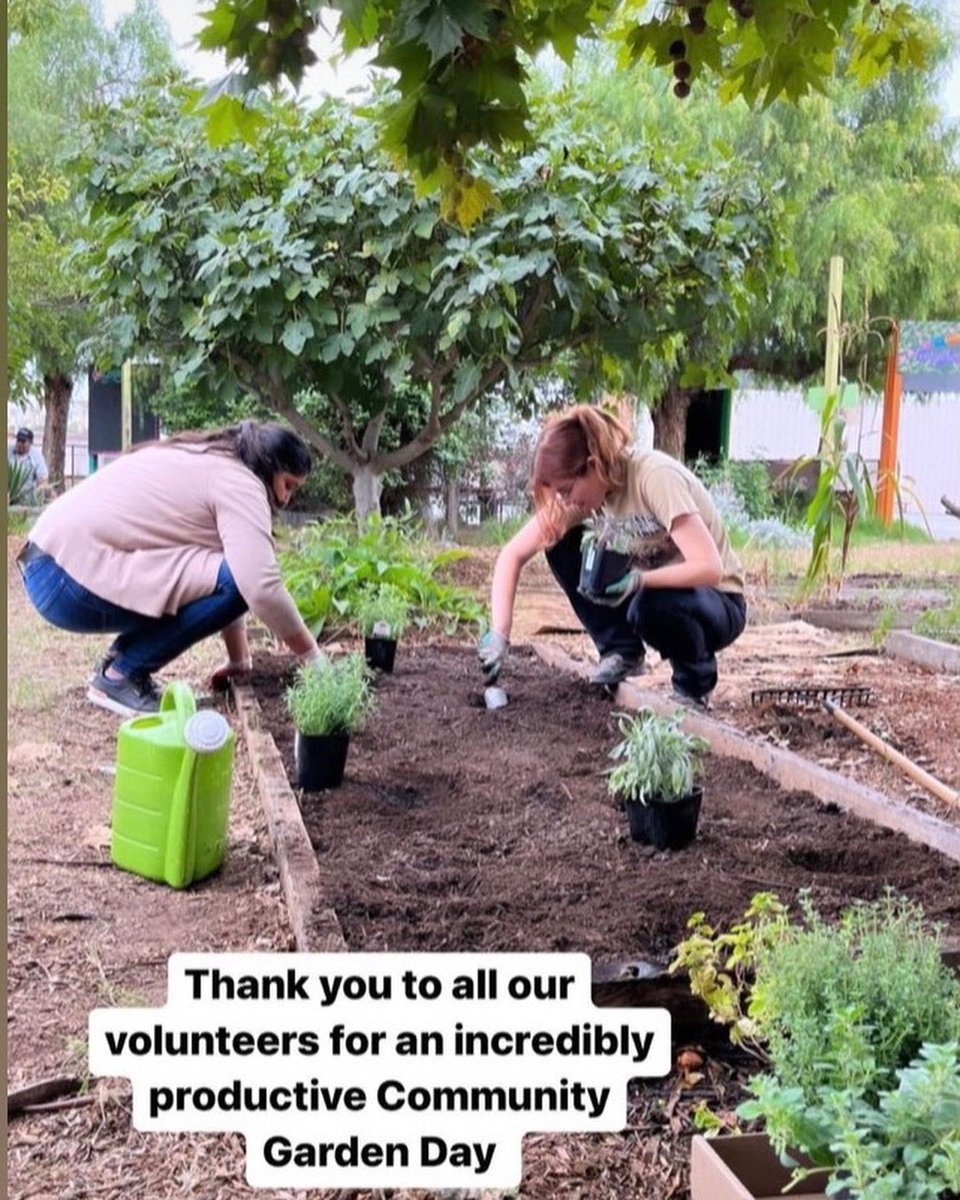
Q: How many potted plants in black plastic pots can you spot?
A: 4